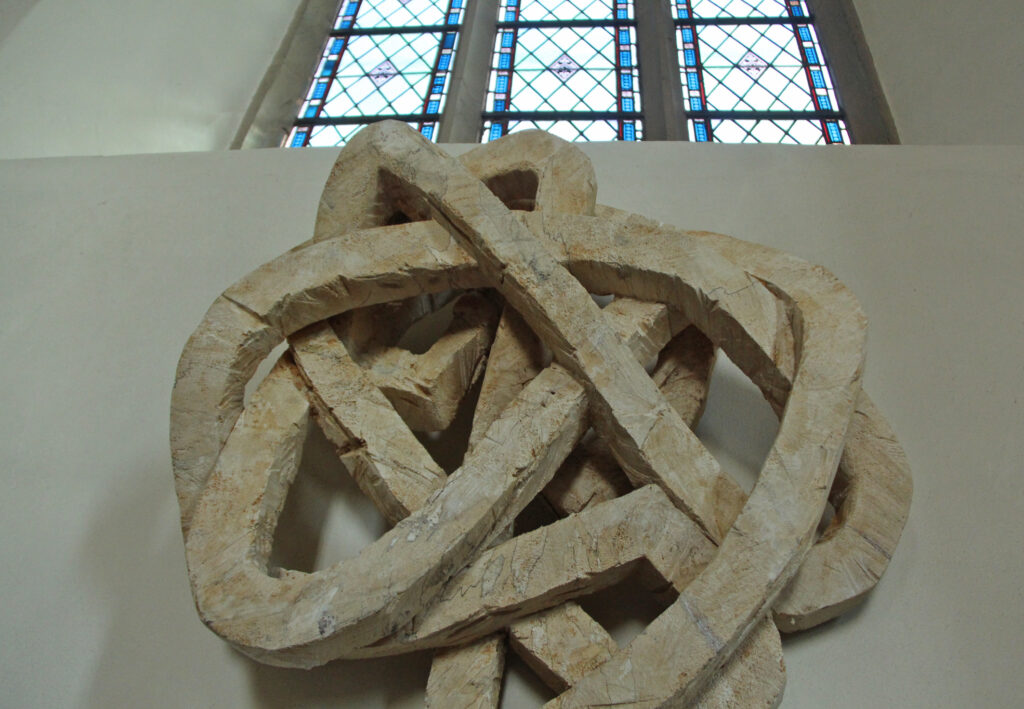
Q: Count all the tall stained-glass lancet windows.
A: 3